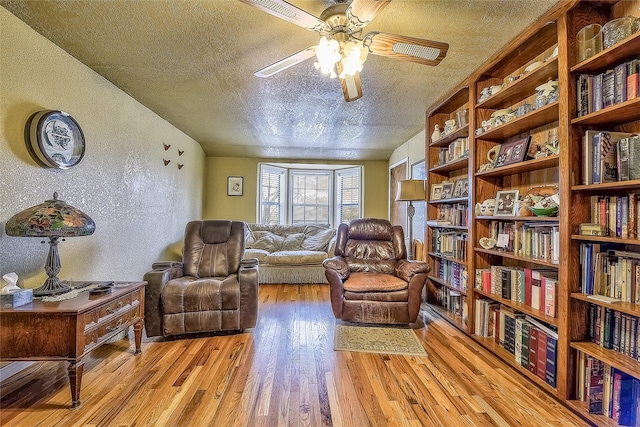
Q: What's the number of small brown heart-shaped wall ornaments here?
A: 4